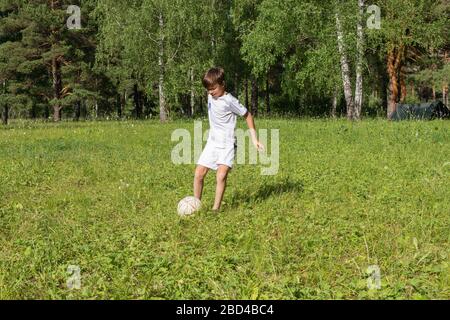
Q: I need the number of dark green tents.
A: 1